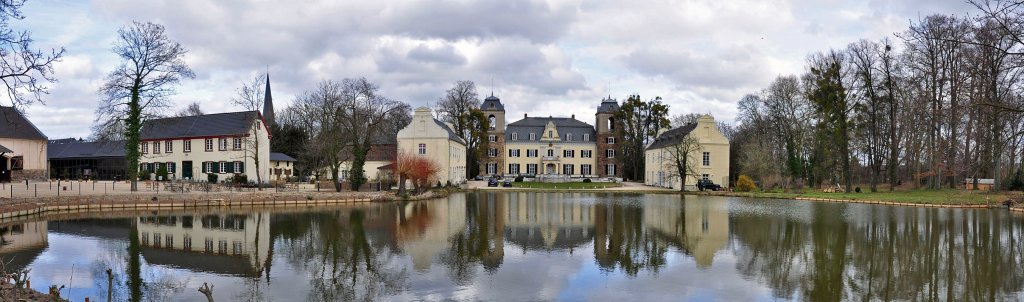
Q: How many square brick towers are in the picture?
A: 2